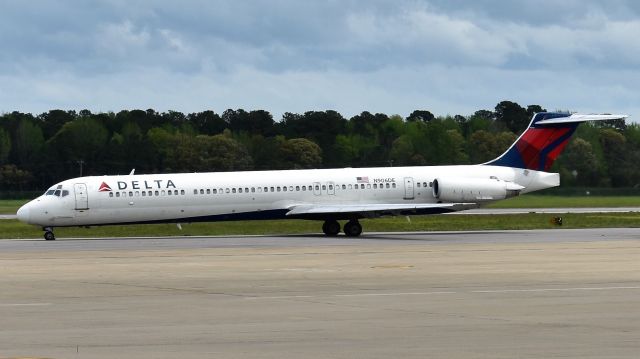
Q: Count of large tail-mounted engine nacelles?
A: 1